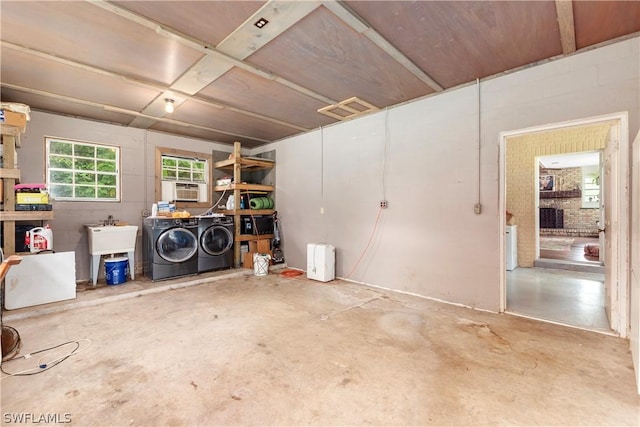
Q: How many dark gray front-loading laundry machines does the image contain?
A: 2